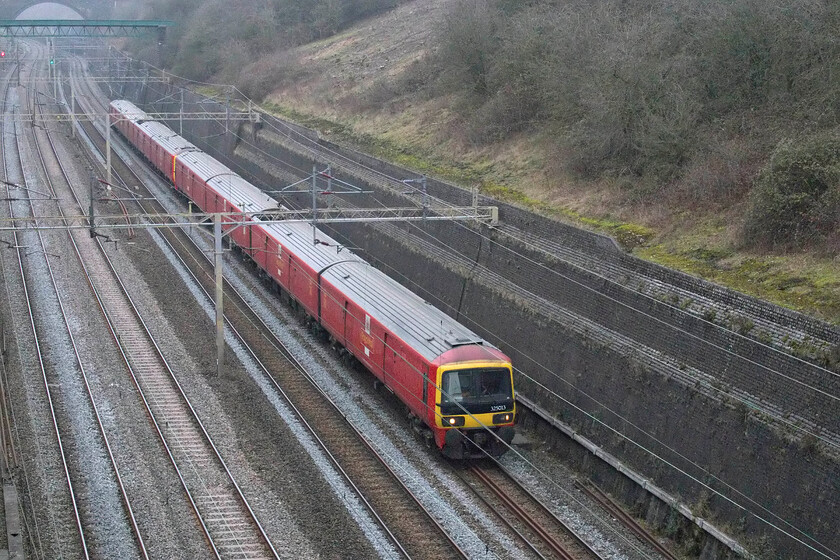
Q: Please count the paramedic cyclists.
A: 0